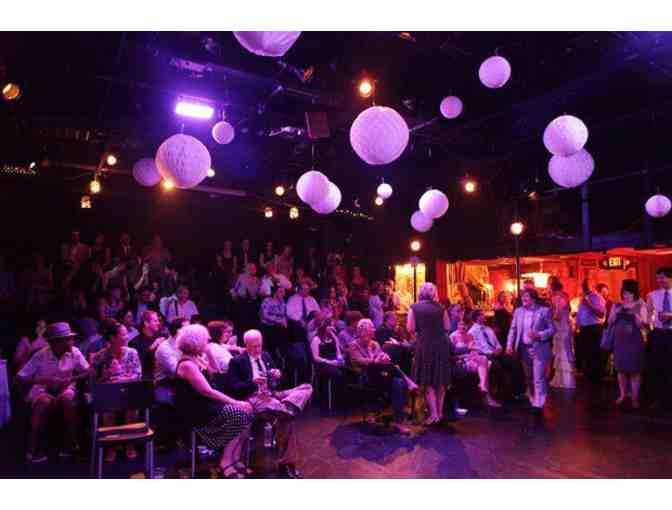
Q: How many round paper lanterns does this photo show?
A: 15